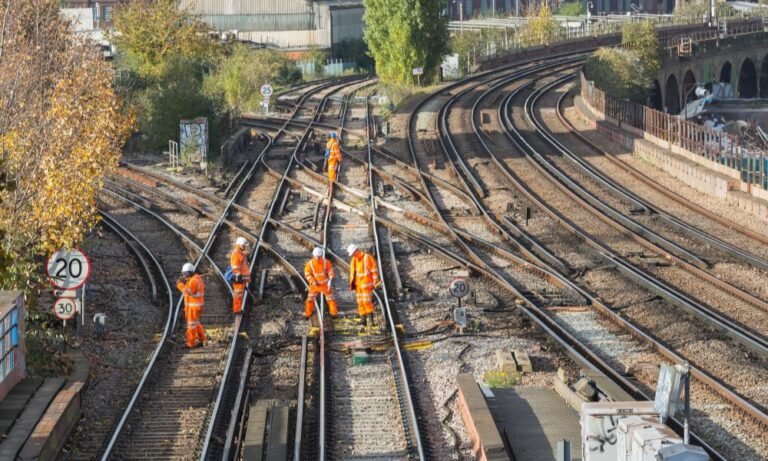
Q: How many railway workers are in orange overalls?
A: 5